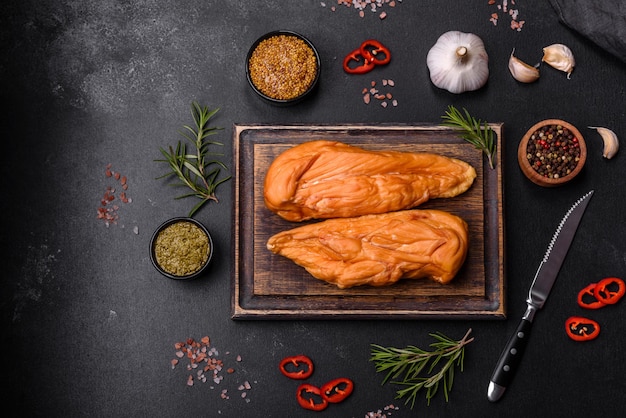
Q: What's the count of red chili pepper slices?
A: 8